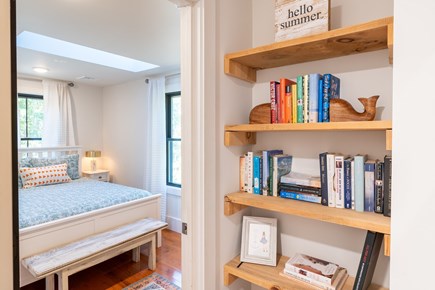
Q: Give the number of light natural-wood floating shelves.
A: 4